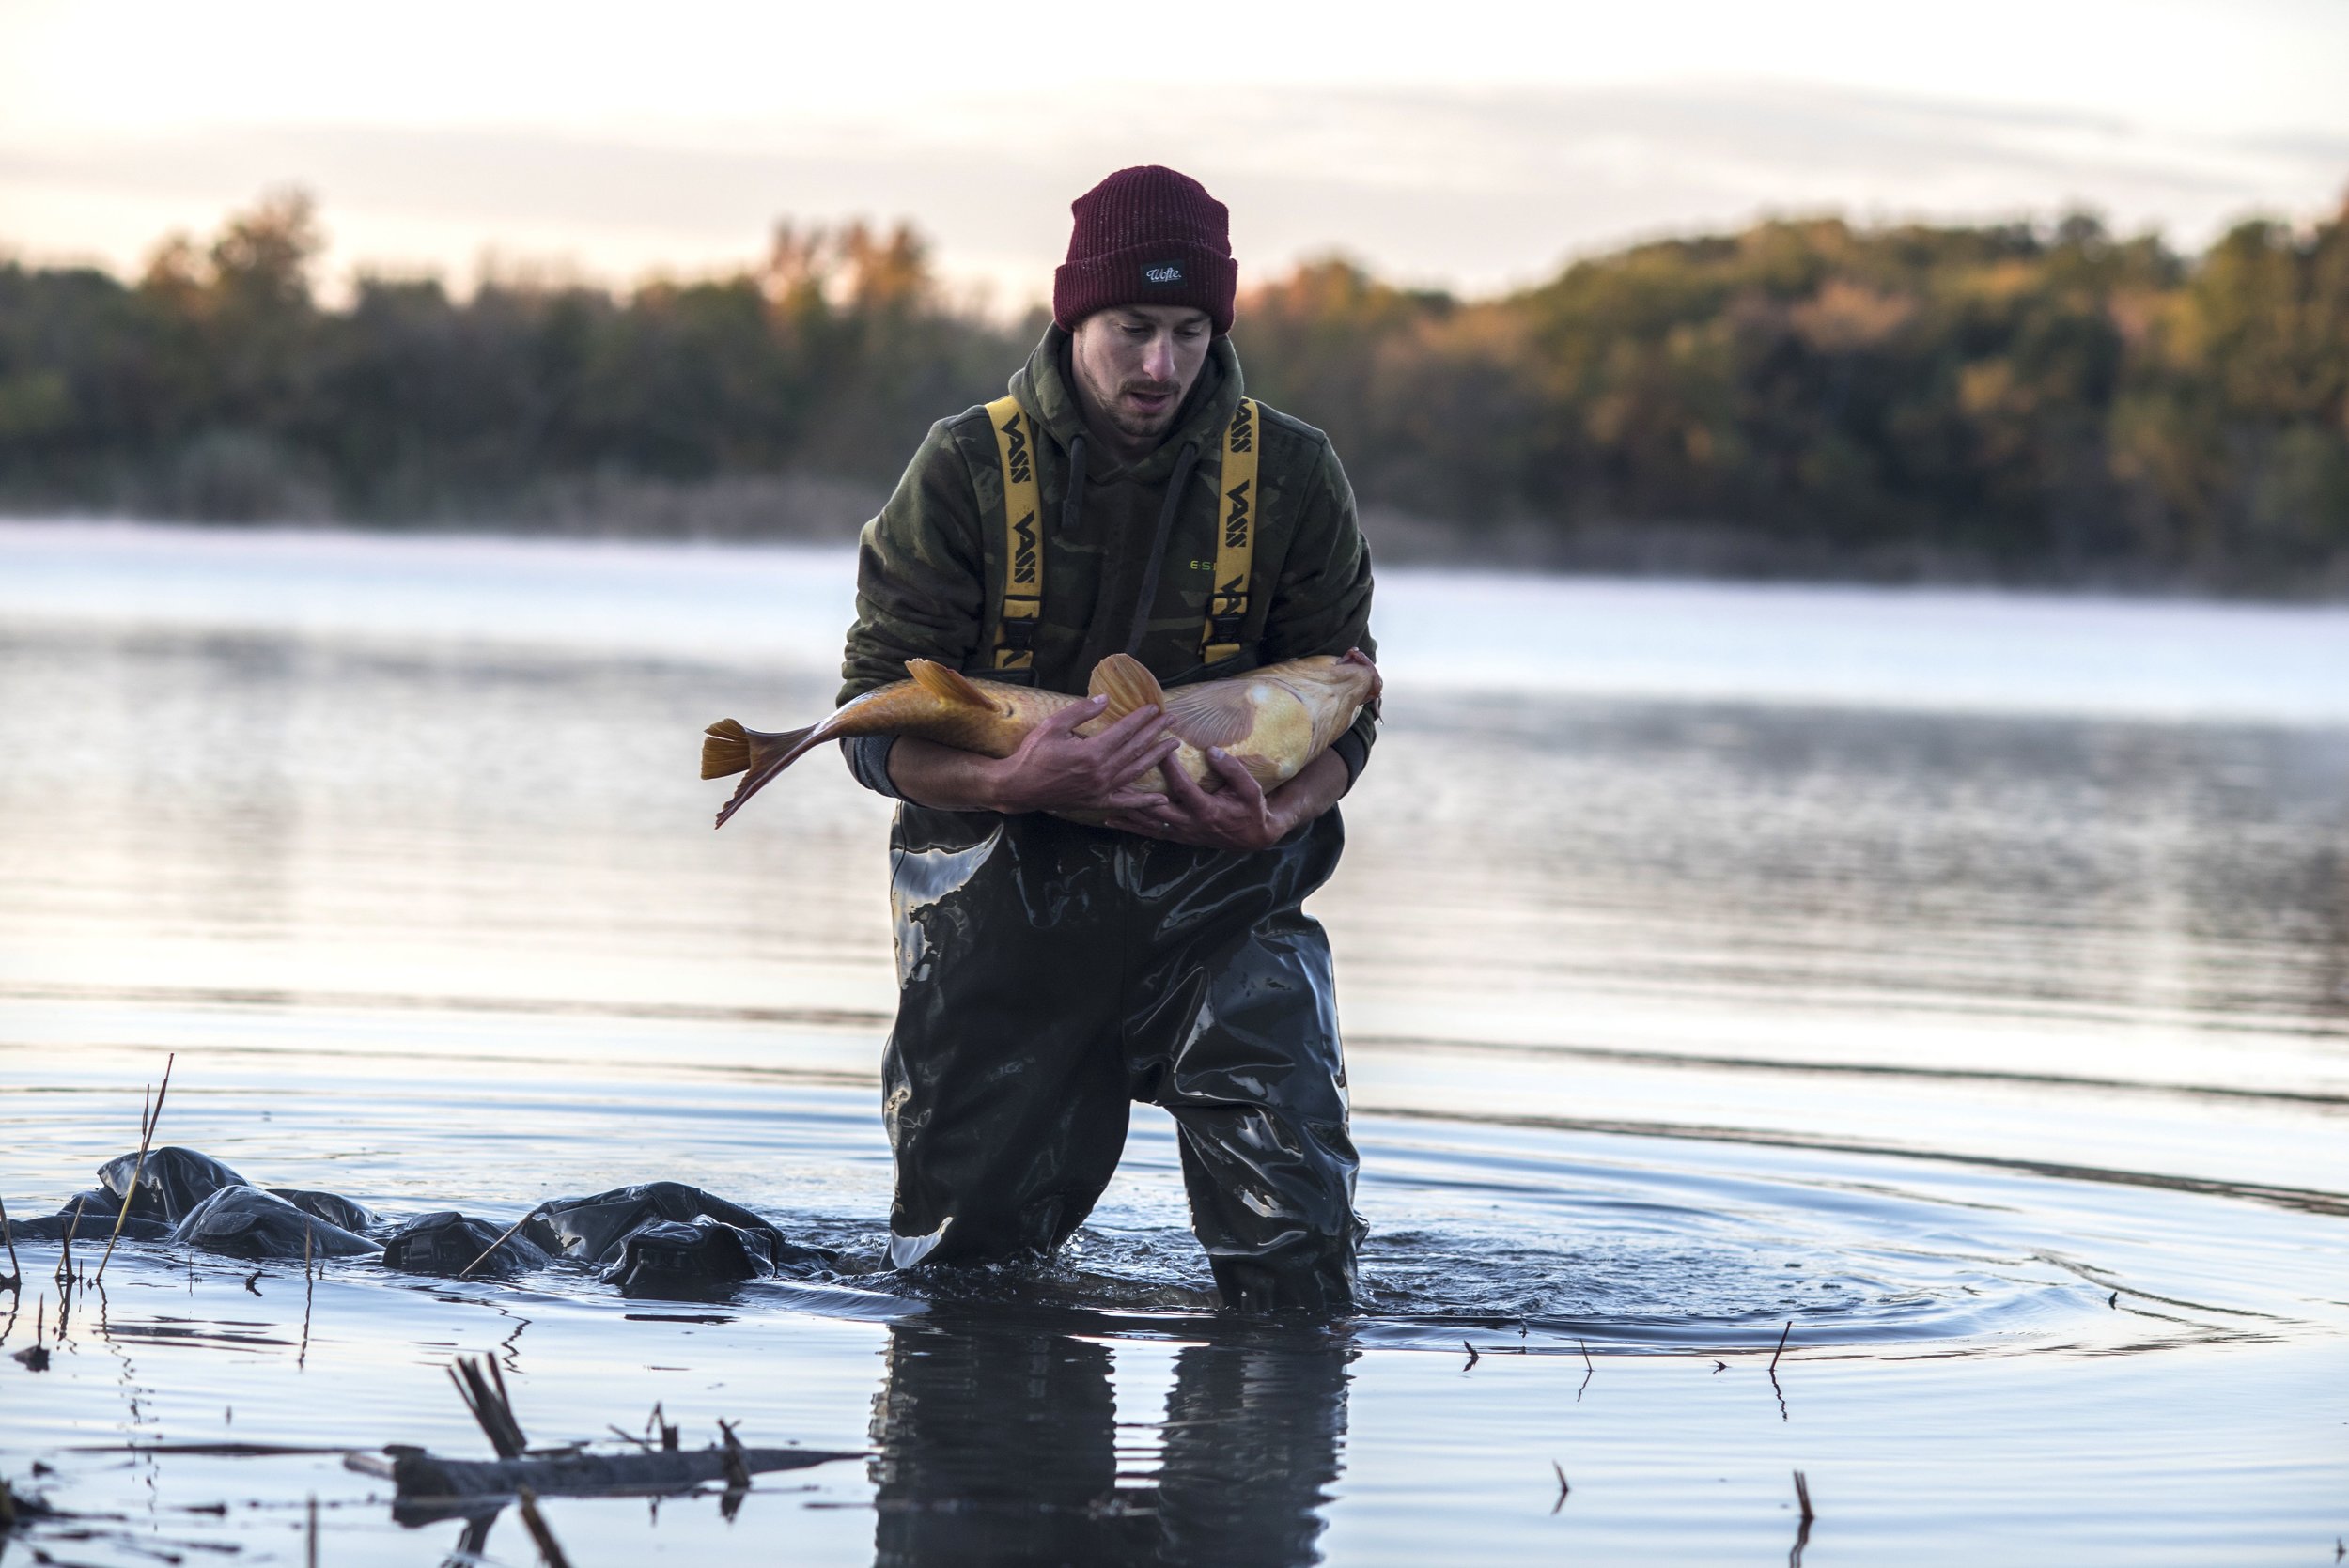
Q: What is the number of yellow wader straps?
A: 2